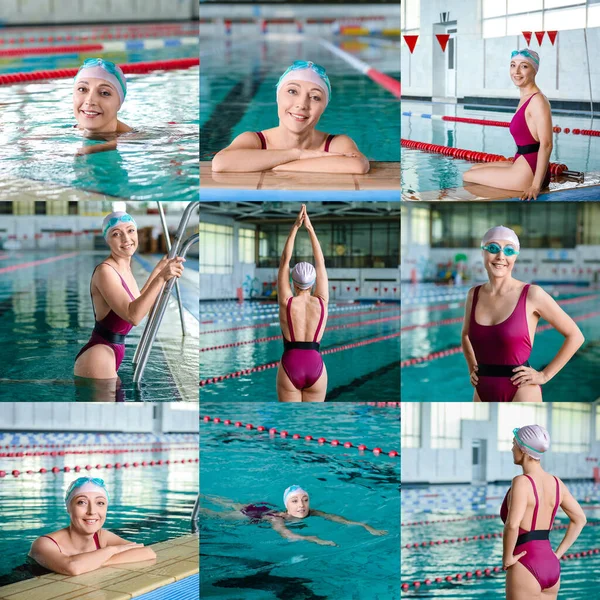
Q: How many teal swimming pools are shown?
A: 9